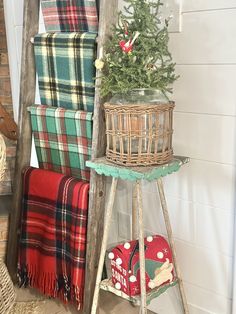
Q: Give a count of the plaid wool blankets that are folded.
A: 4